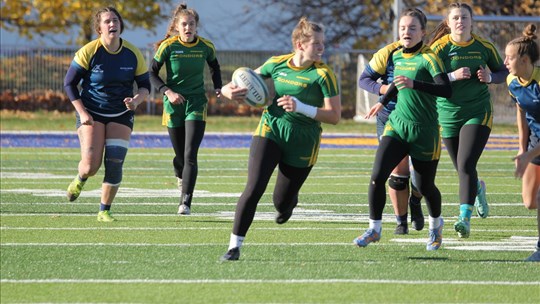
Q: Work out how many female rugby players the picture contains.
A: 7